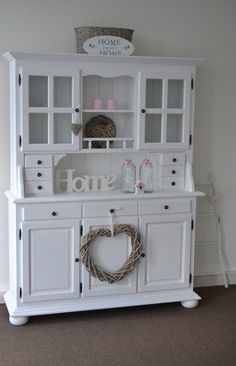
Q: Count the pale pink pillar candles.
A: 2